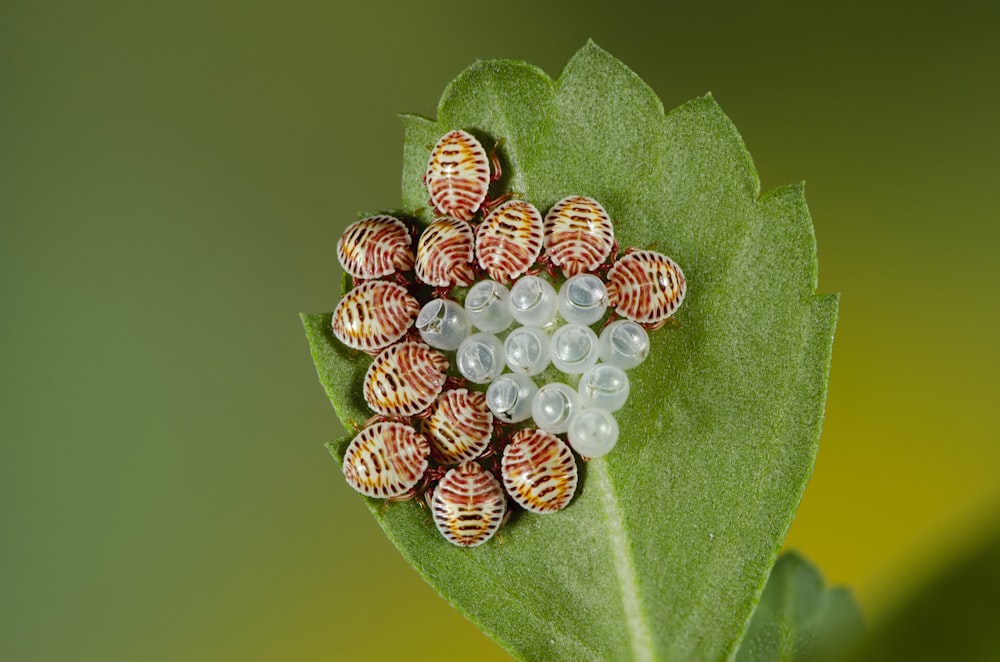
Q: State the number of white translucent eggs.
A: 12